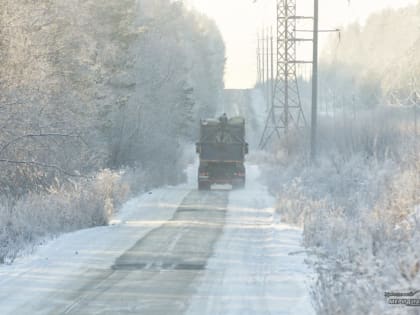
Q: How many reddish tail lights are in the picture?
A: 2